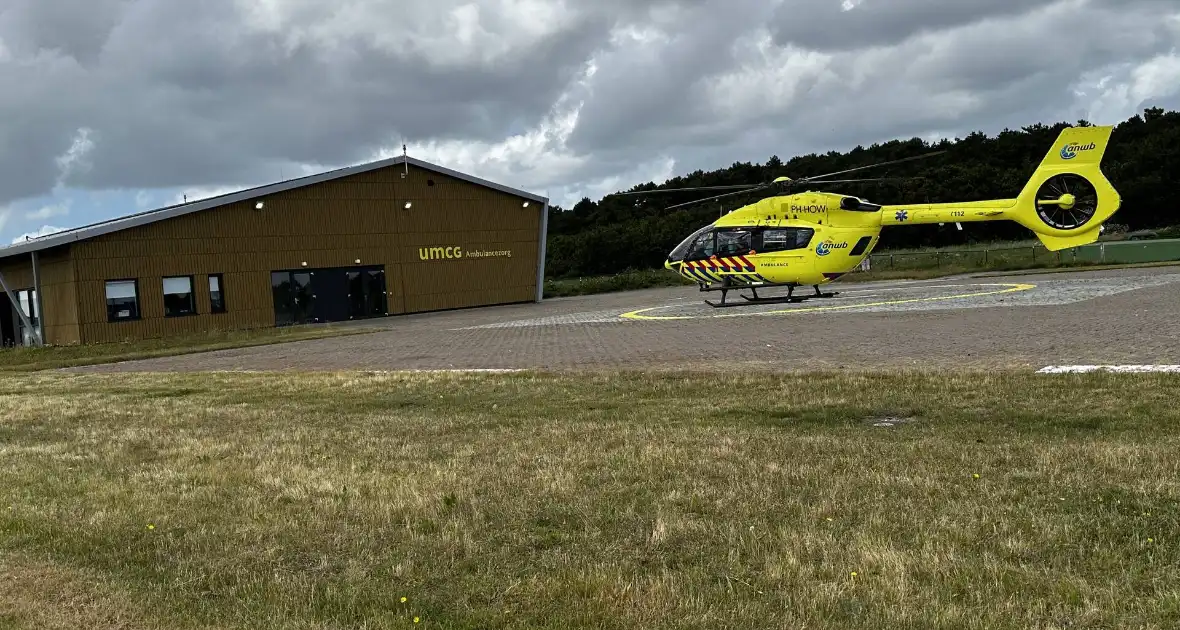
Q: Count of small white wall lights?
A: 5